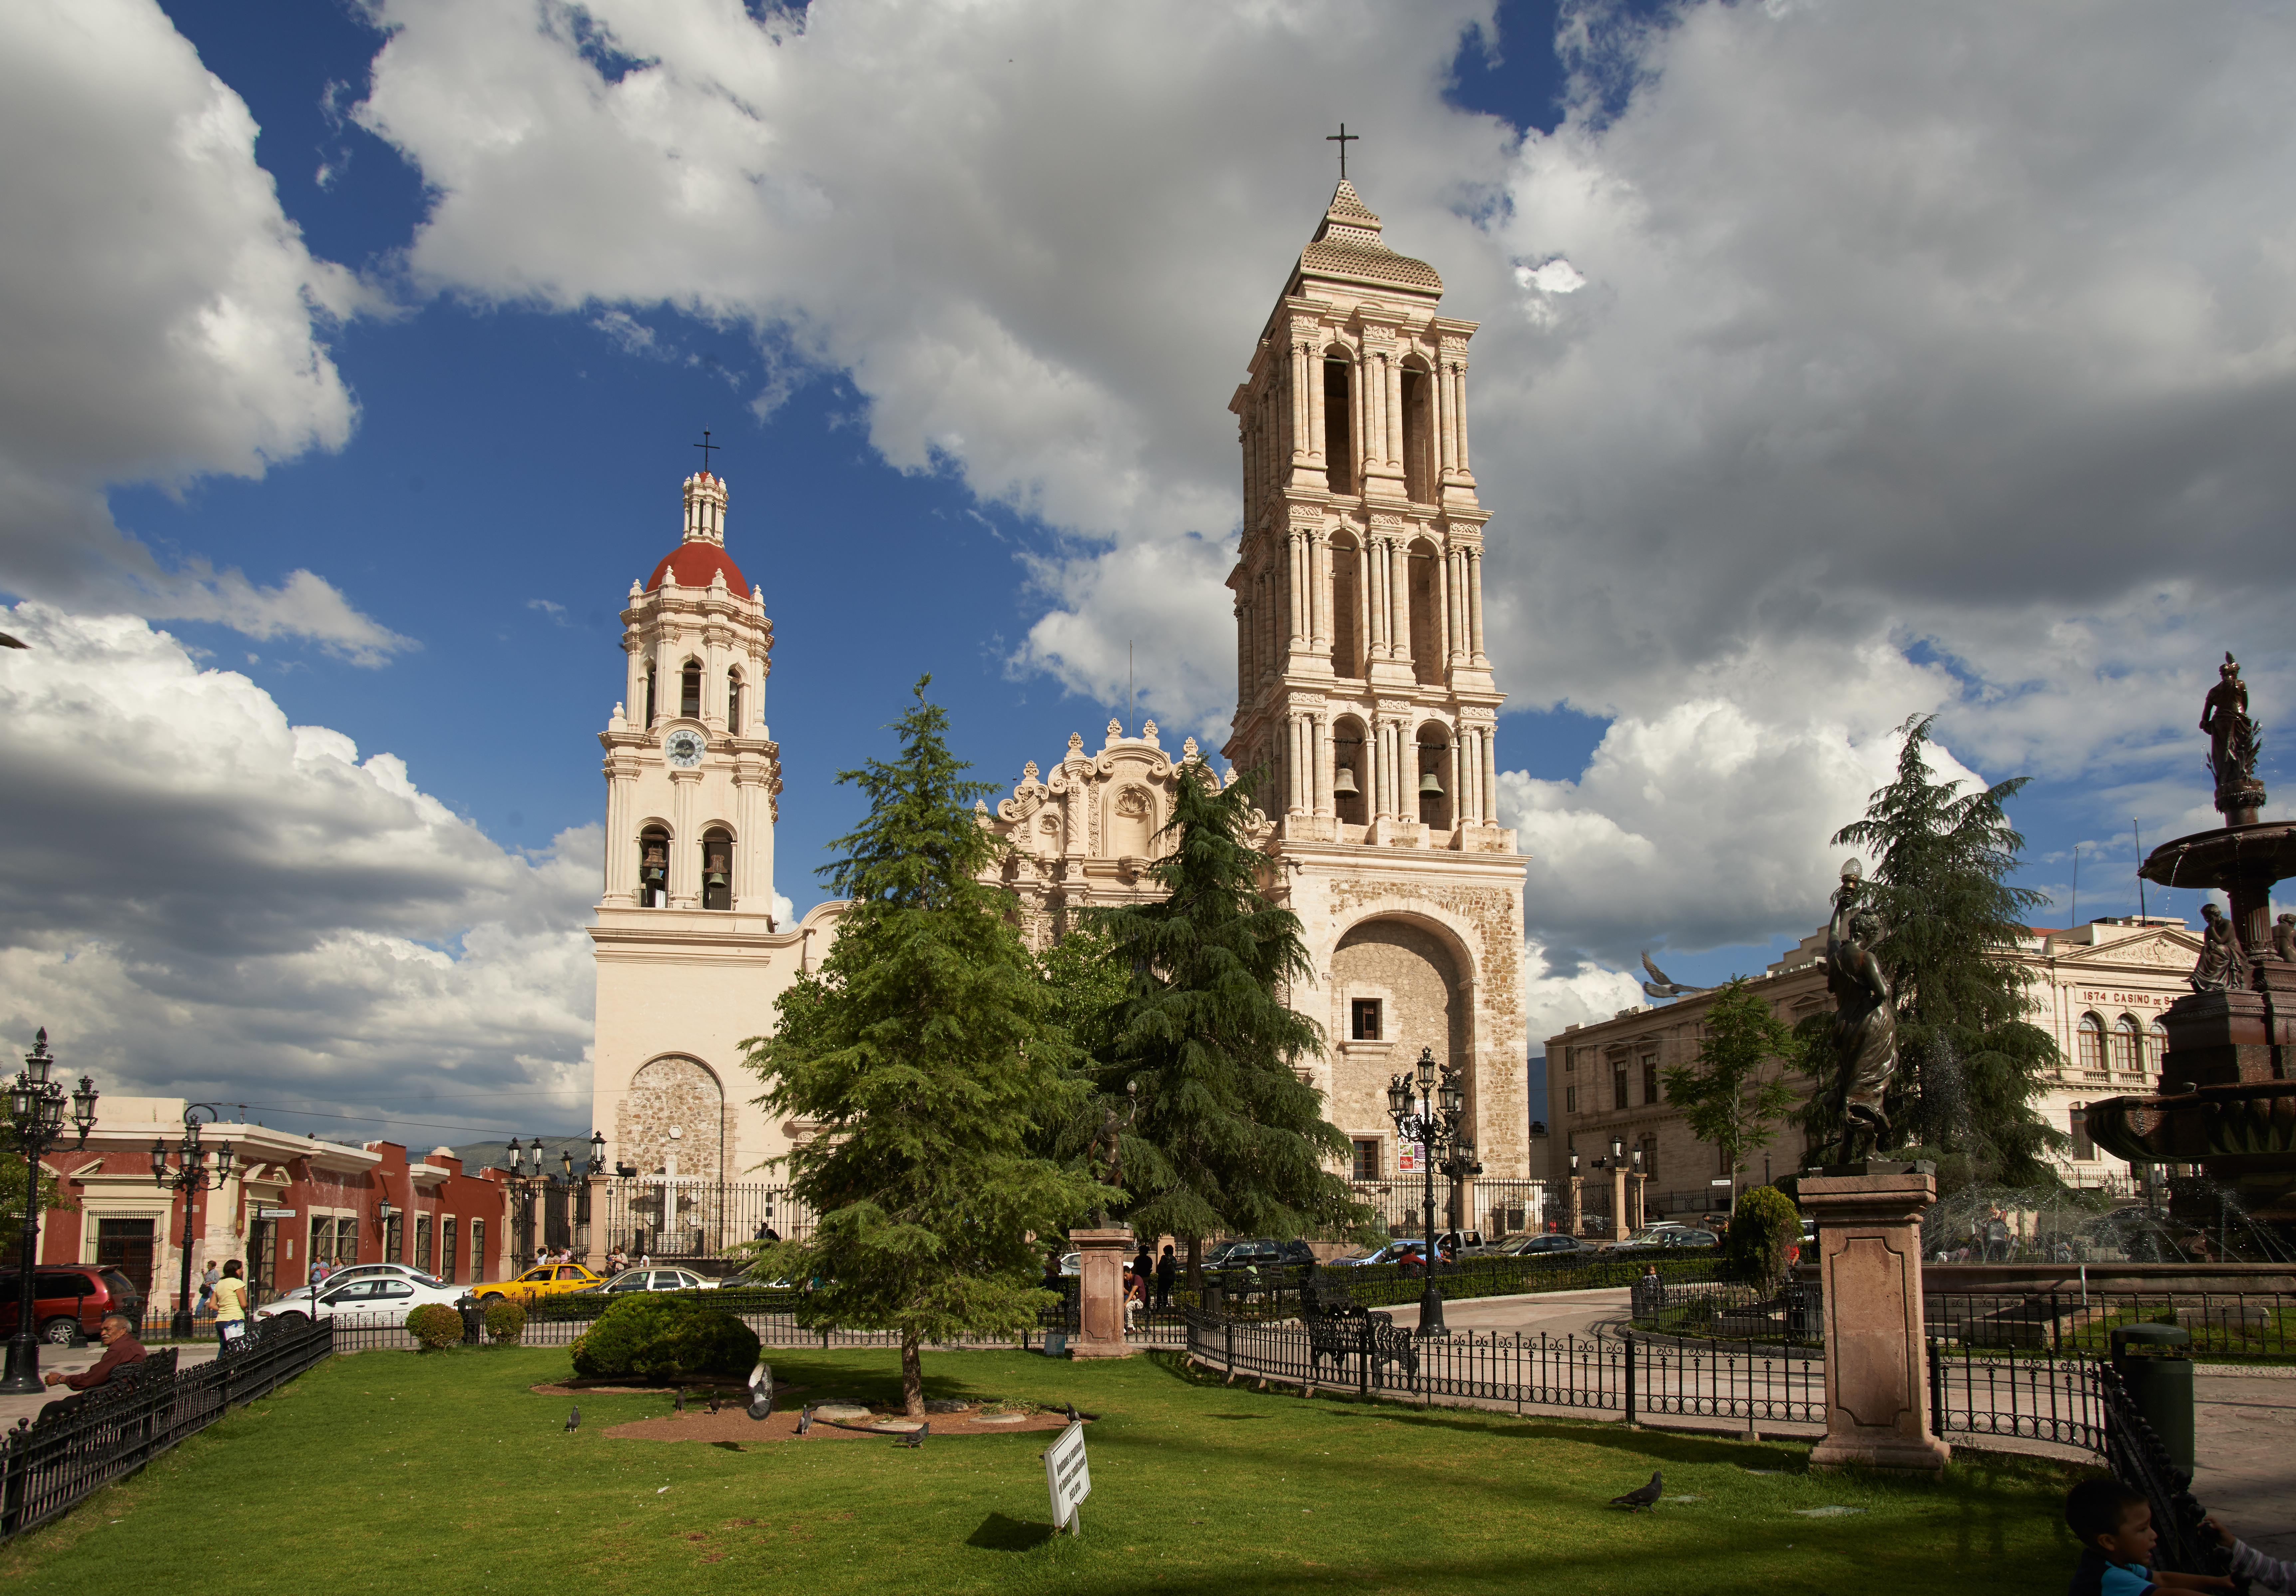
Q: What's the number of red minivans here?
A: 1